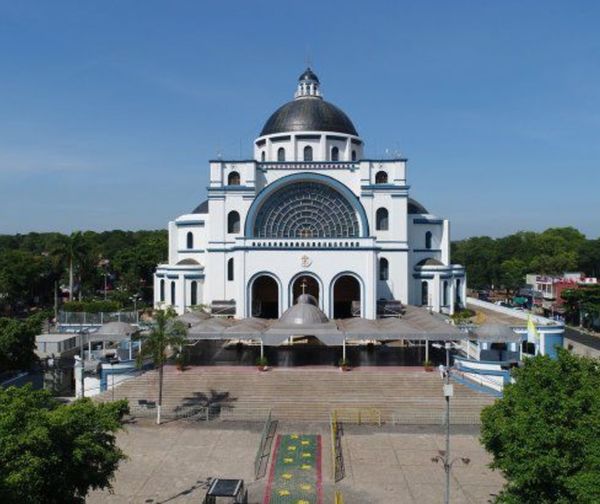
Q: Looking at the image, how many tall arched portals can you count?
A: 3